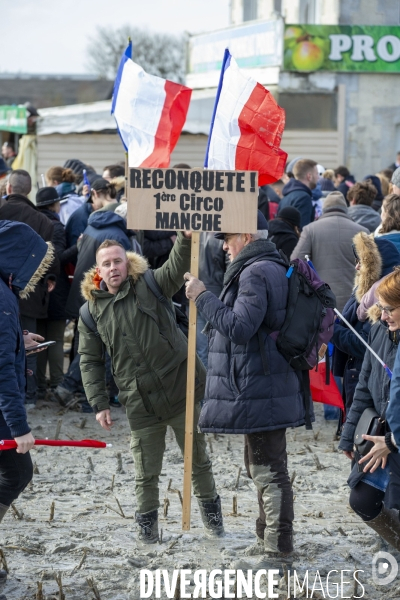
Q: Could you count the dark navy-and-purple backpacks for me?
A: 1